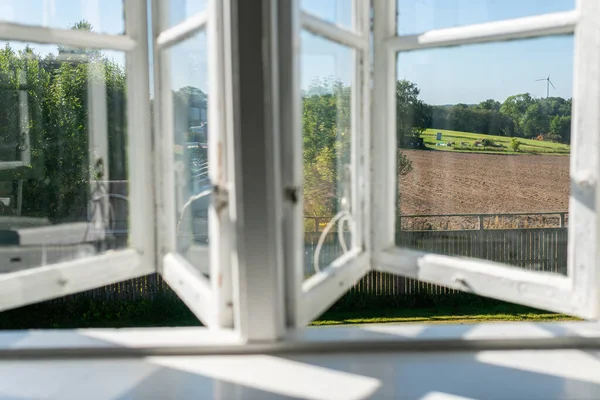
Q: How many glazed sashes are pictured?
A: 4